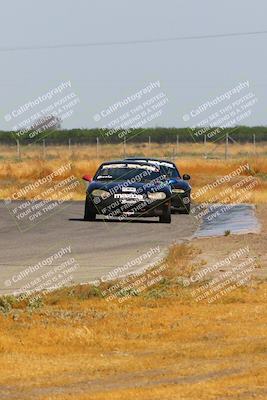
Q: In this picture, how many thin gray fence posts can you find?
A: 10